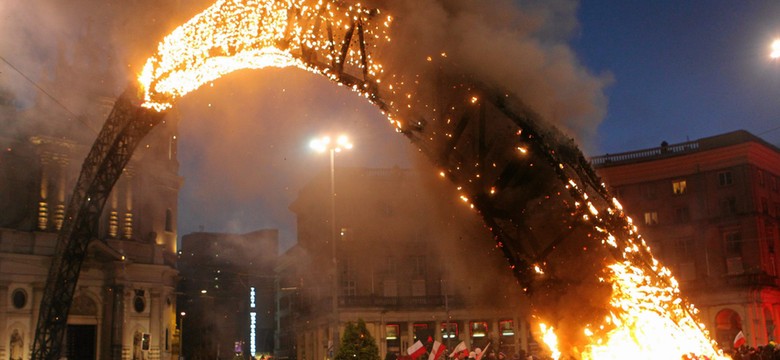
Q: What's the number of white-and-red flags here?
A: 5